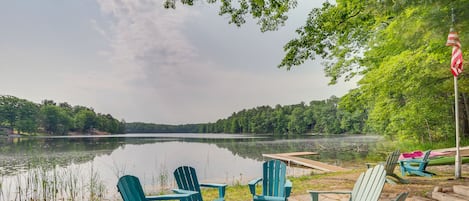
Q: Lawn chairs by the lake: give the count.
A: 6